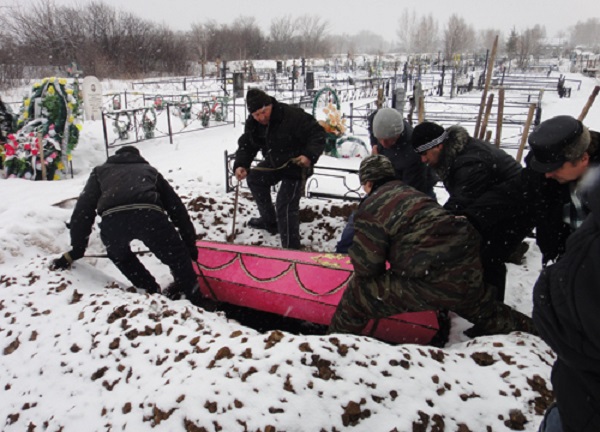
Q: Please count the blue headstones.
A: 0